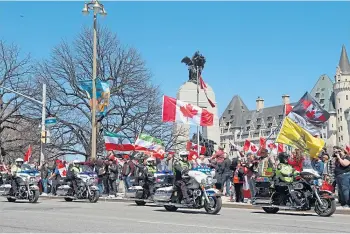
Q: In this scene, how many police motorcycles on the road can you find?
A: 5